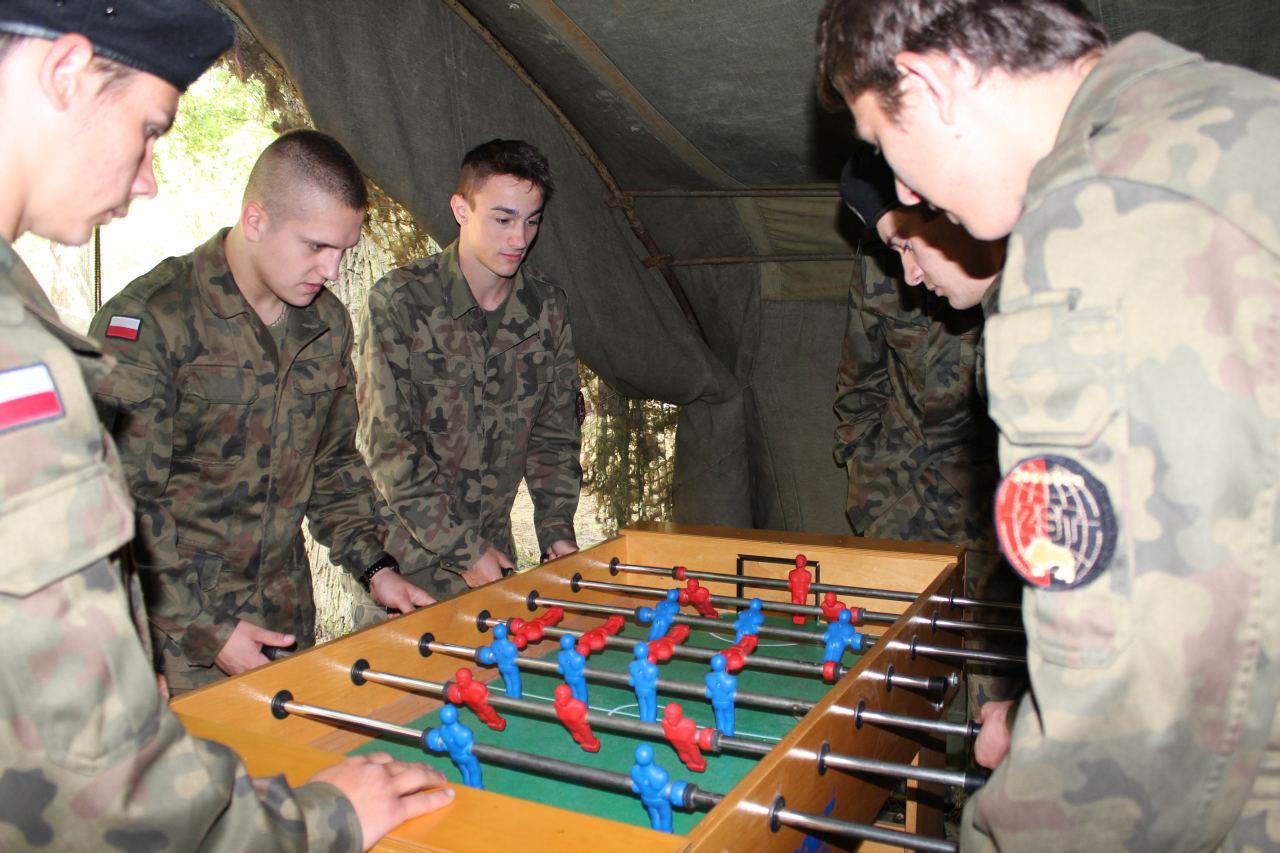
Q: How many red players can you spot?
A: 10